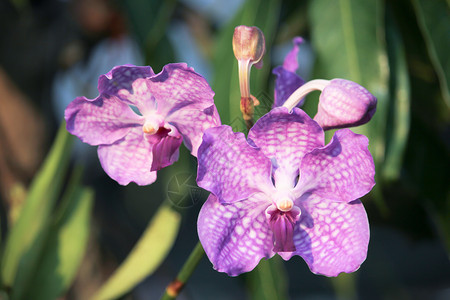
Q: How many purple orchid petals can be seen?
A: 10